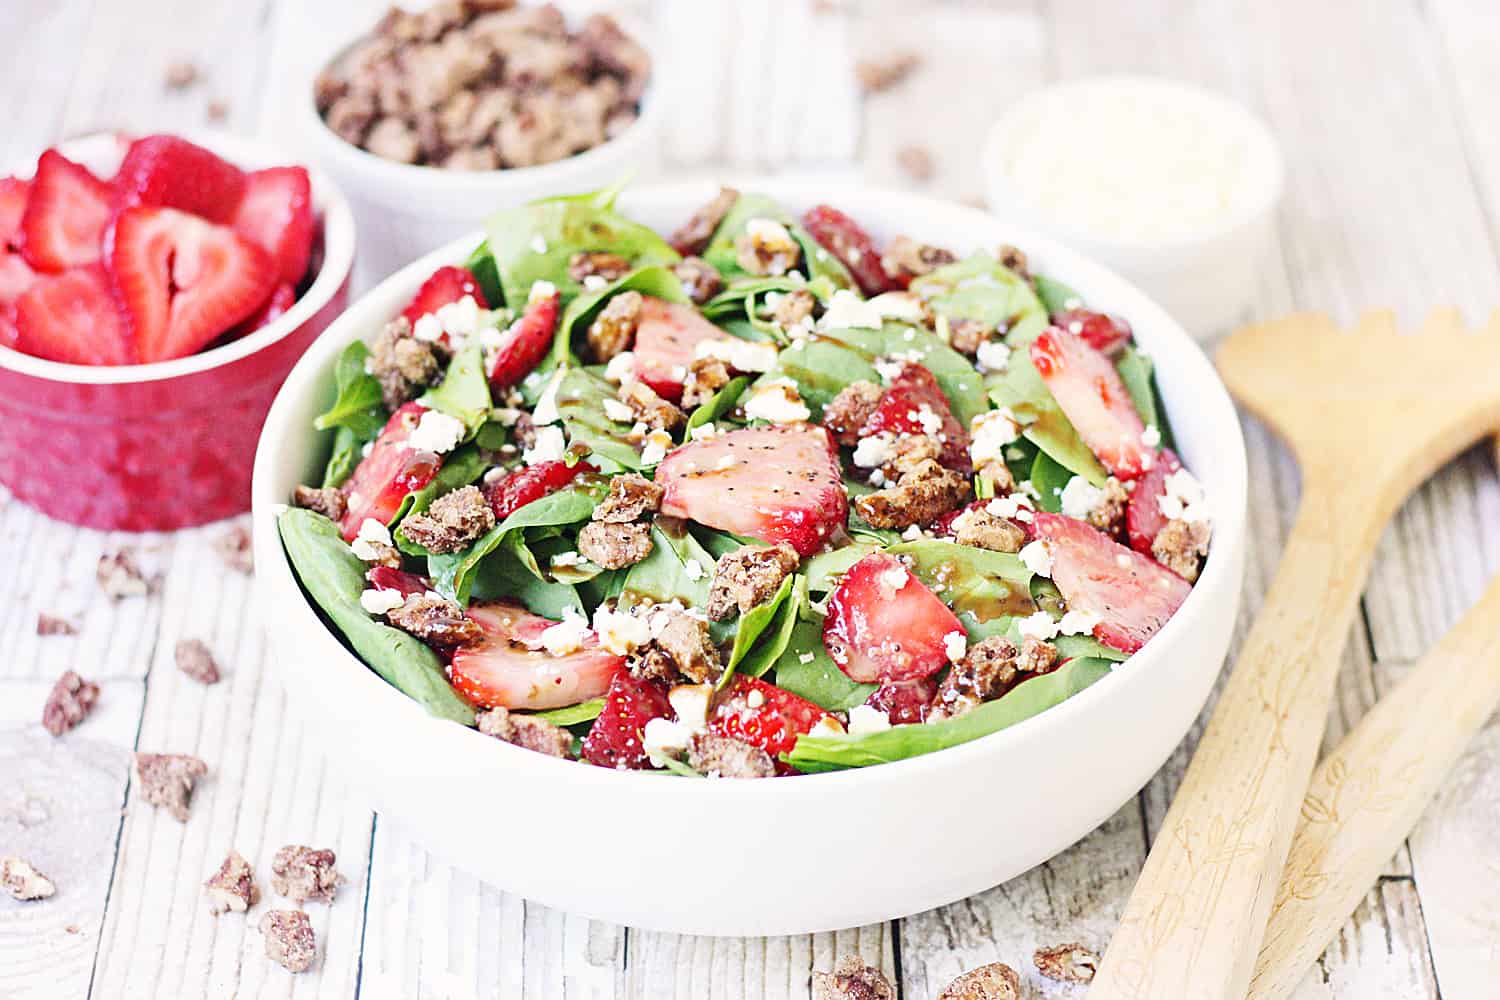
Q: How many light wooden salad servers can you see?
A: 2